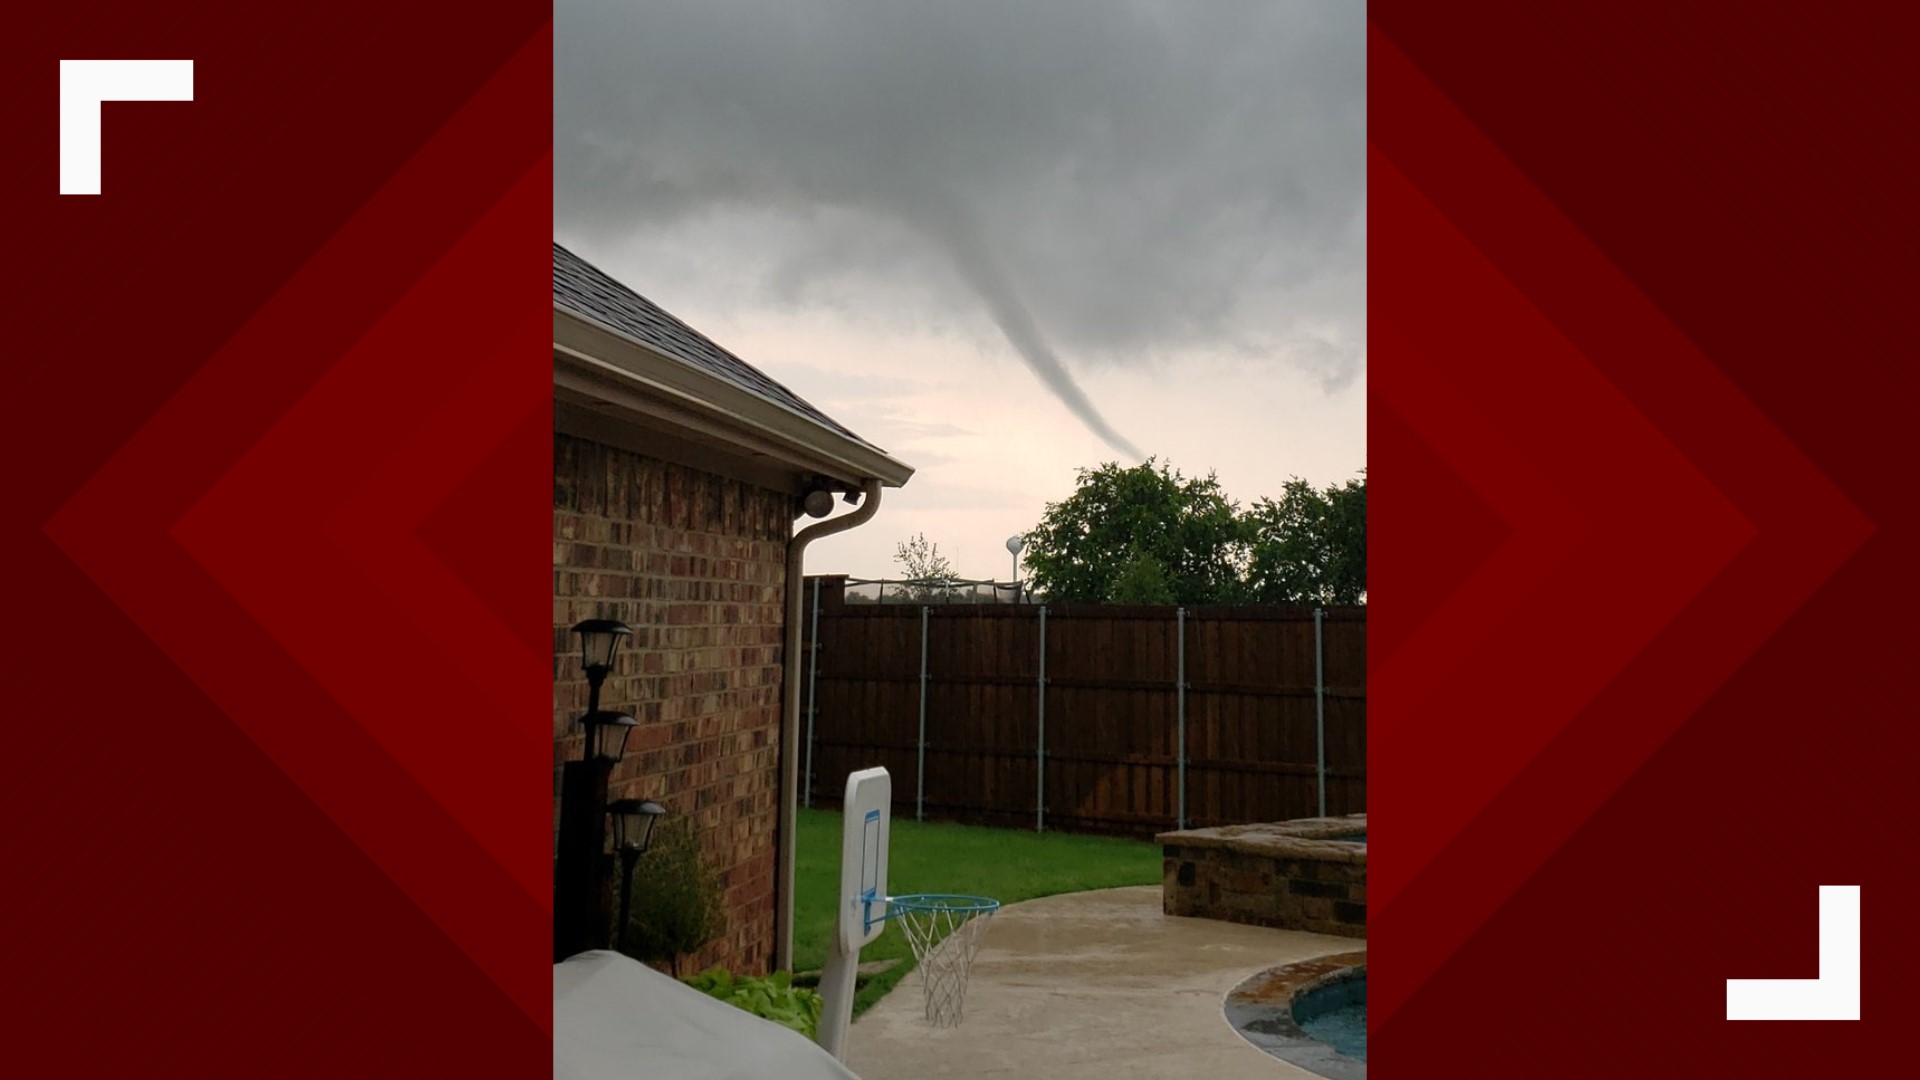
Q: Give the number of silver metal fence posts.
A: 5